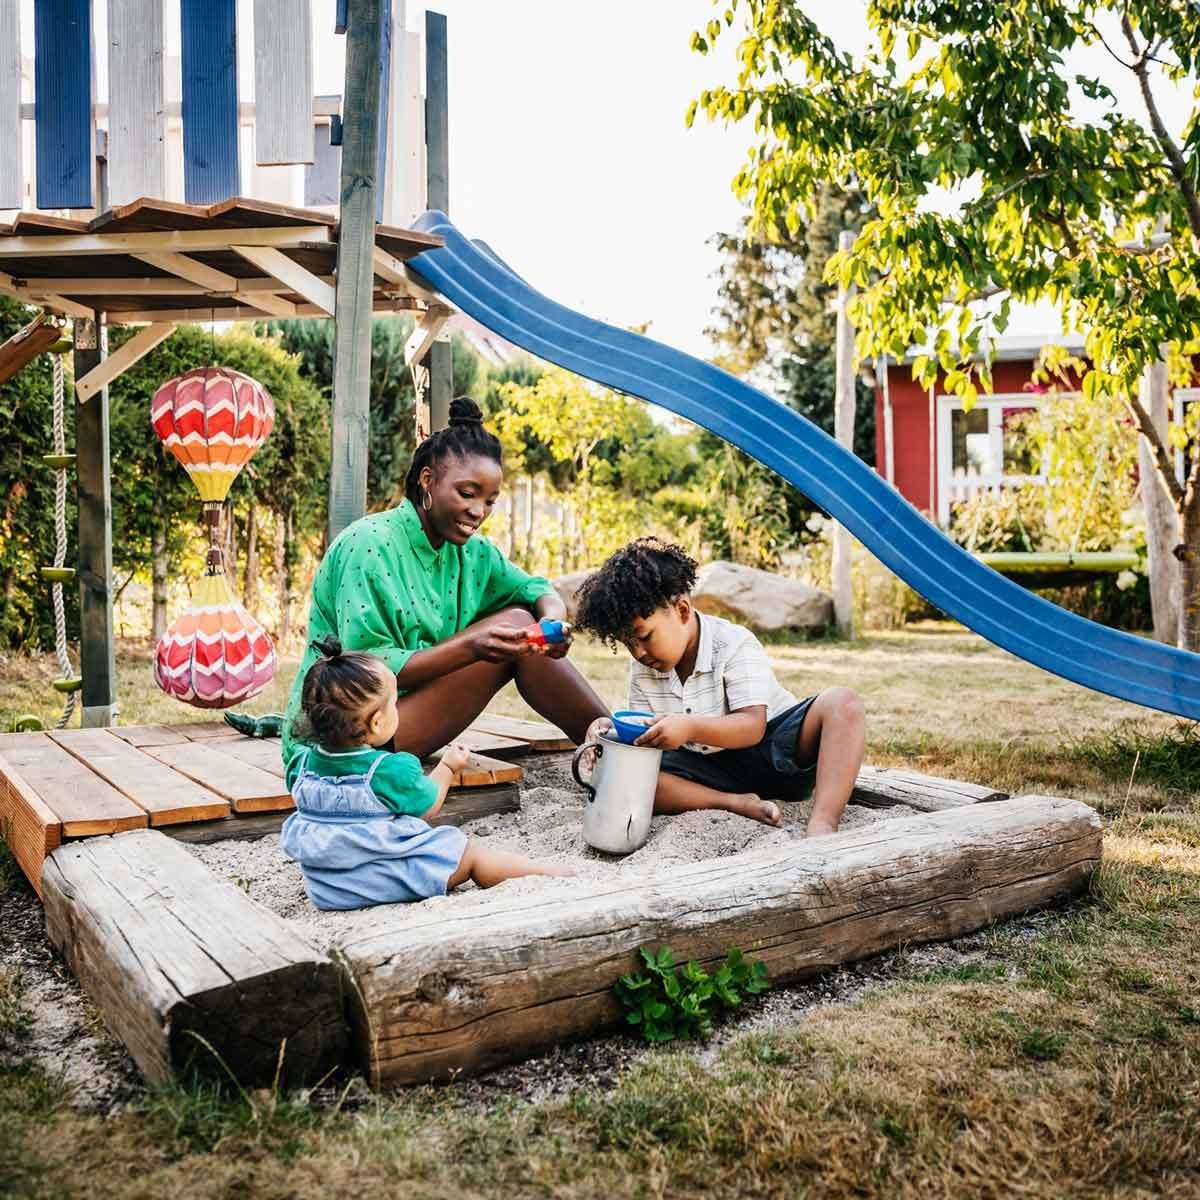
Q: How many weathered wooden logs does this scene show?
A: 3